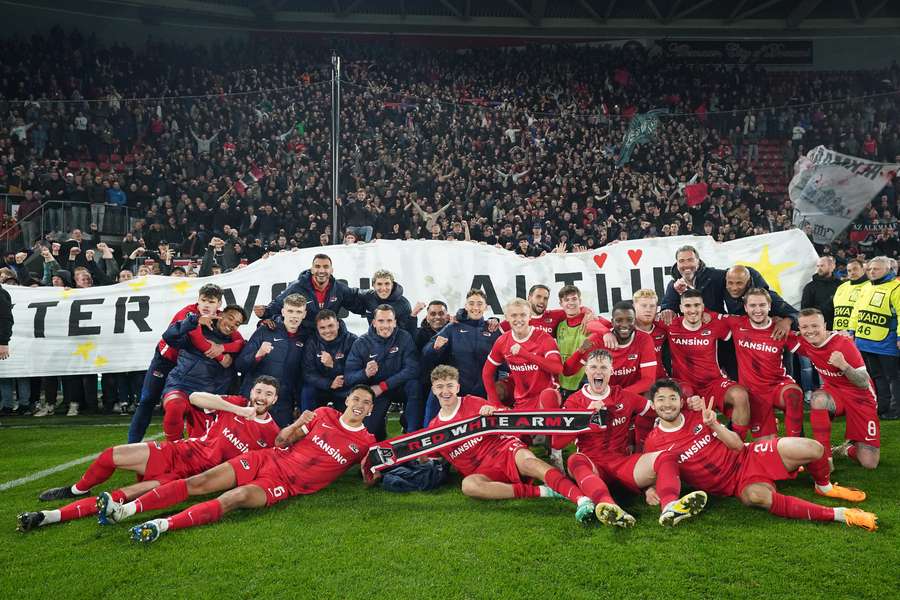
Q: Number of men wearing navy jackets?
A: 10